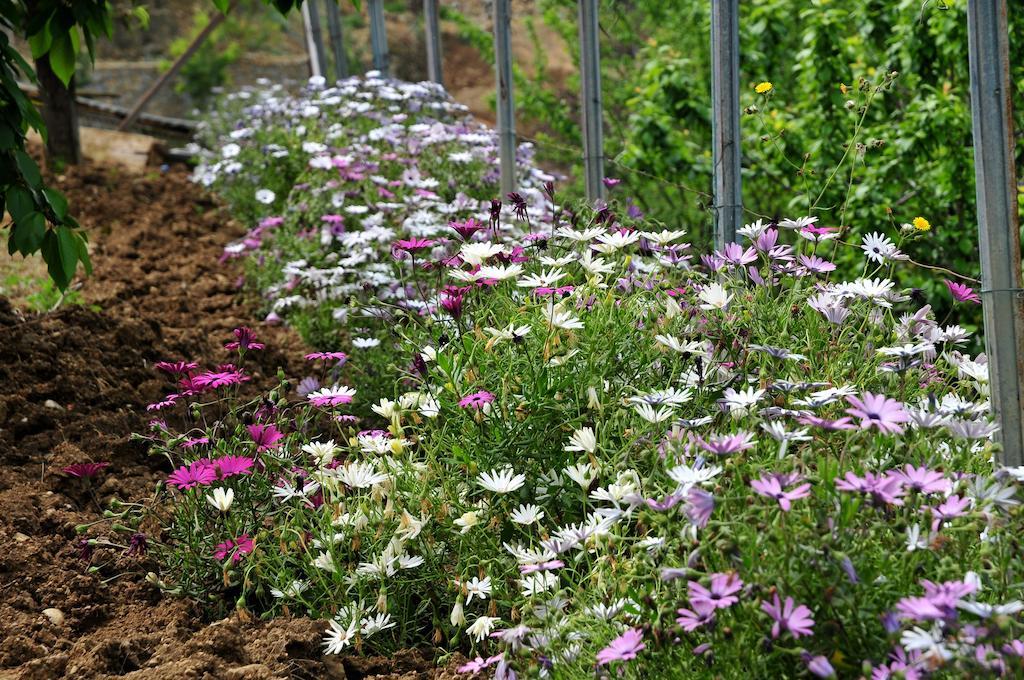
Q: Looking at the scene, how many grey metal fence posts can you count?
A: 8